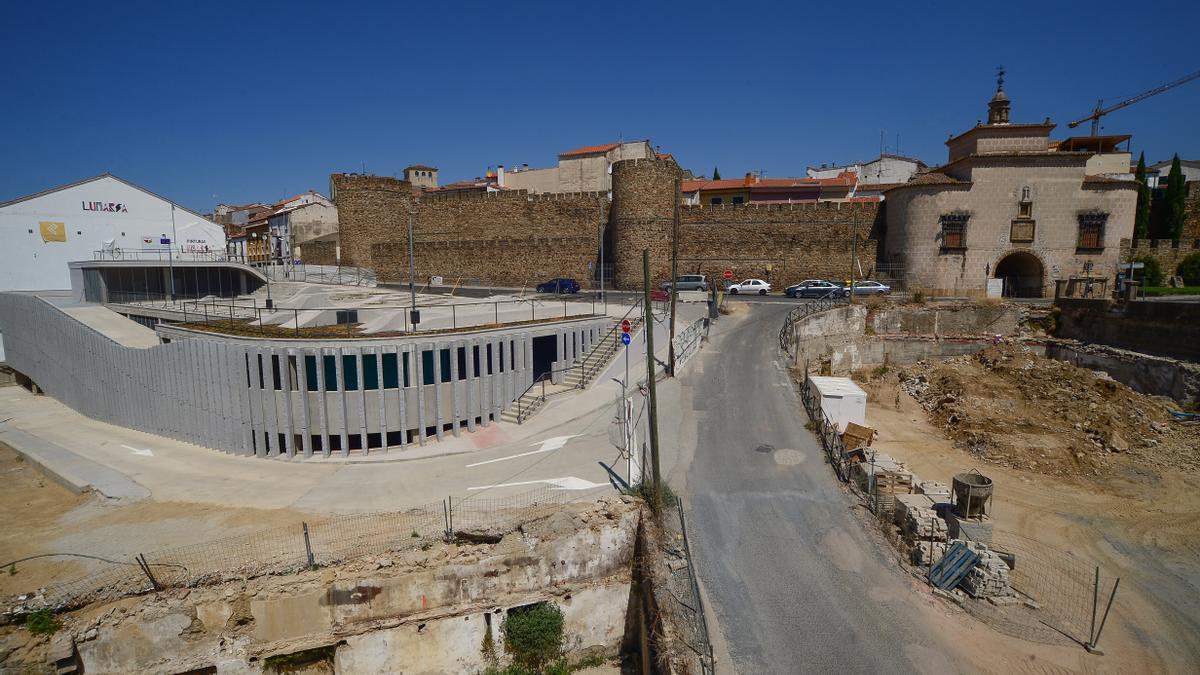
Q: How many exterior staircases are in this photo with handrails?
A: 1